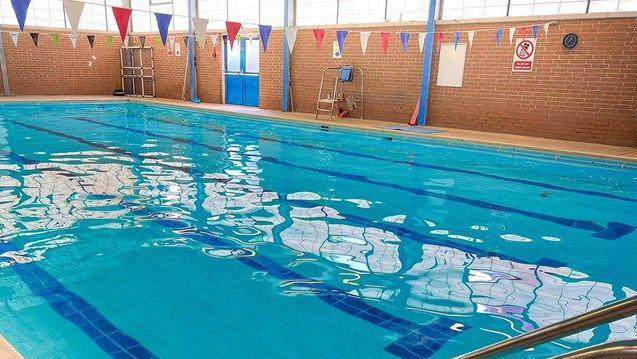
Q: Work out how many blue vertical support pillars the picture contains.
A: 3